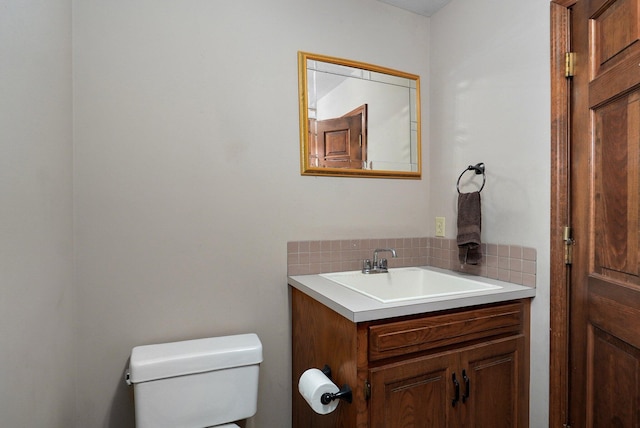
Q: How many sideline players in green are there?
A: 0